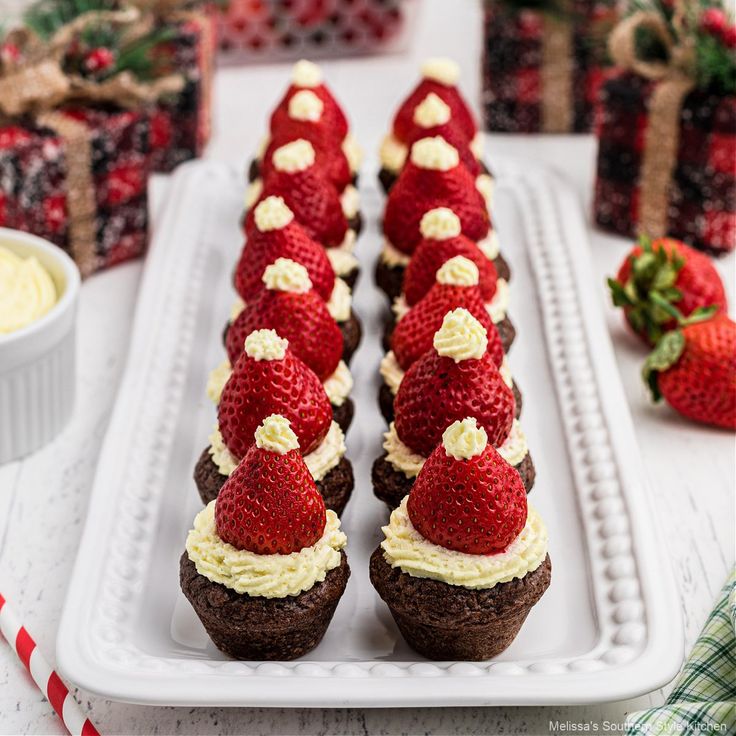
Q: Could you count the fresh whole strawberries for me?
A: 2